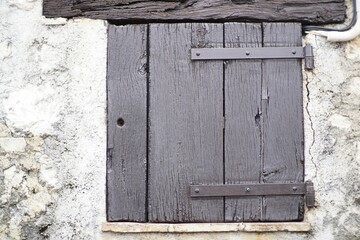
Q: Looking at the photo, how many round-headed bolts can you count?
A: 6